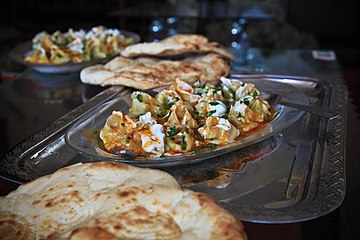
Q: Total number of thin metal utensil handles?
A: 1